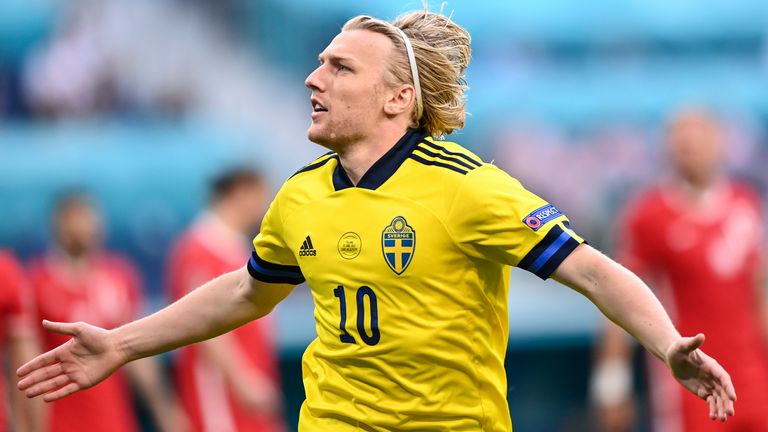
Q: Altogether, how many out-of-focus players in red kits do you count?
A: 4